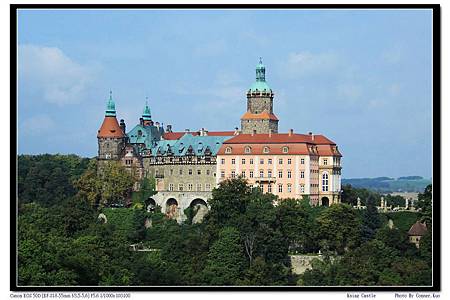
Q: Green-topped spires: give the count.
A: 3